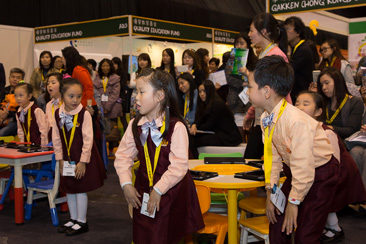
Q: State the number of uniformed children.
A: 6